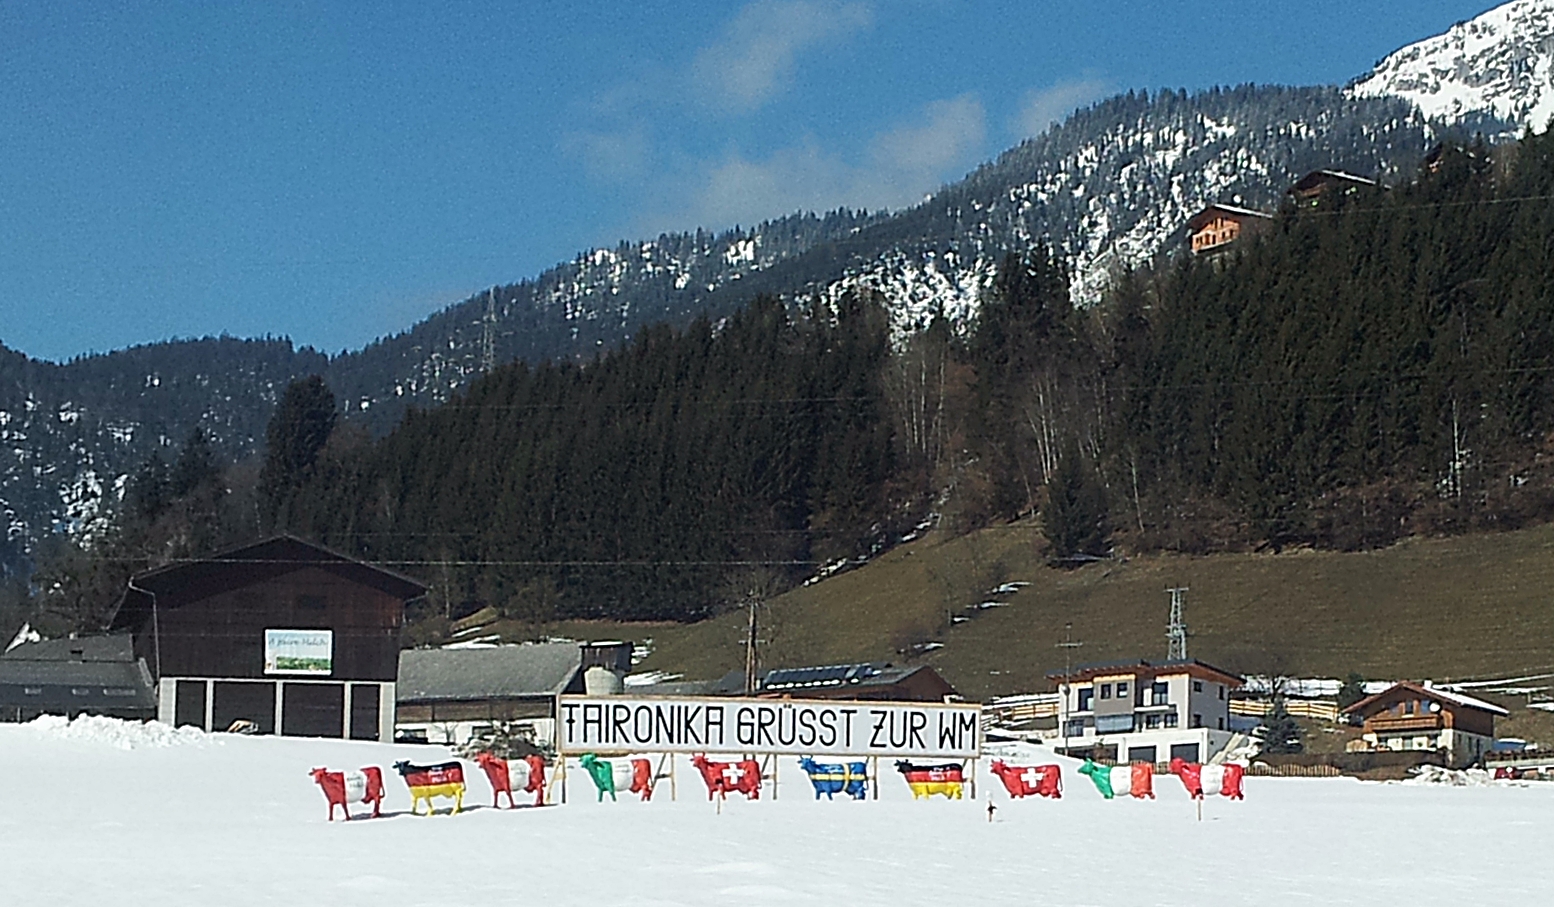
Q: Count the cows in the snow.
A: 10